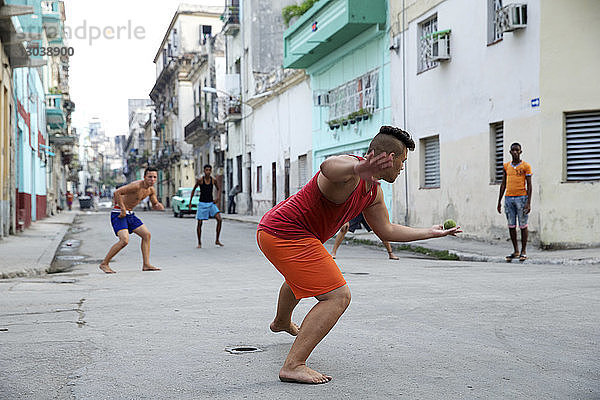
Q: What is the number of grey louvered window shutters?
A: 3